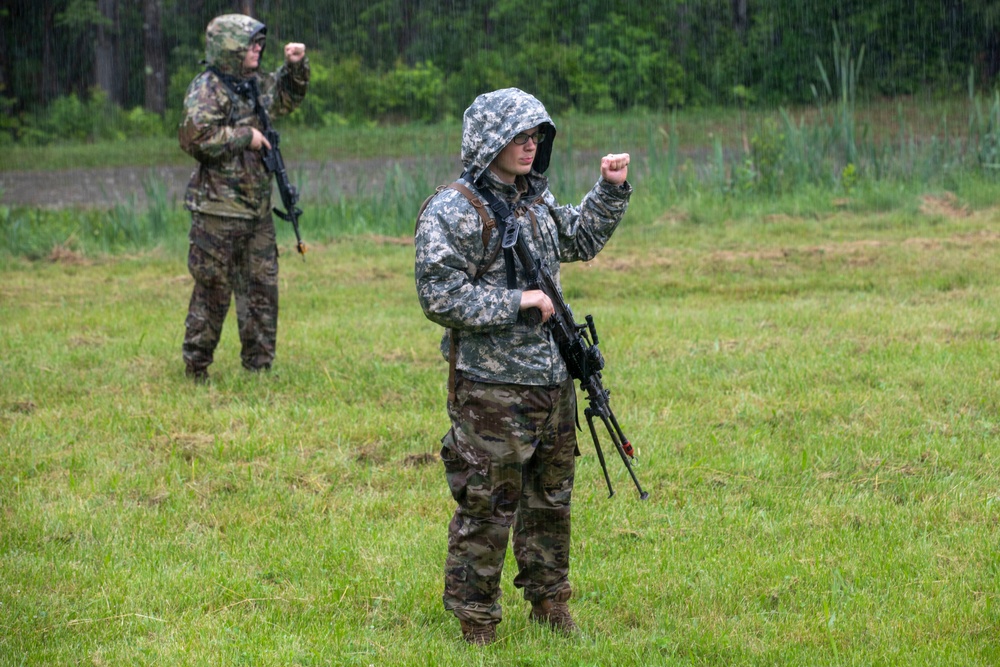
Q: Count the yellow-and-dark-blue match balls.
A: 0